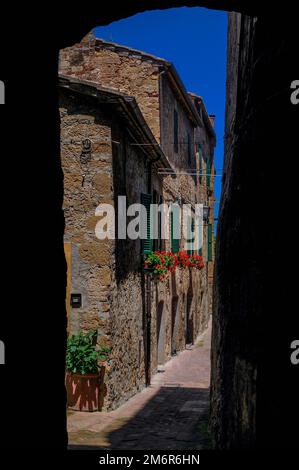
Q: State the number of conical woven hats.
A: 0